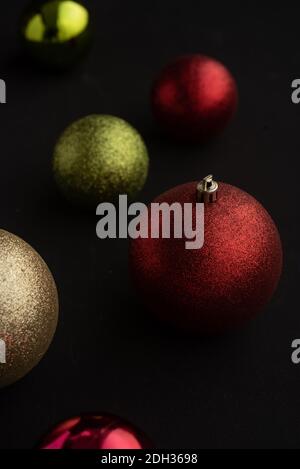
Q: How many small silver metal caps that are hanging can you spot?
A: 1